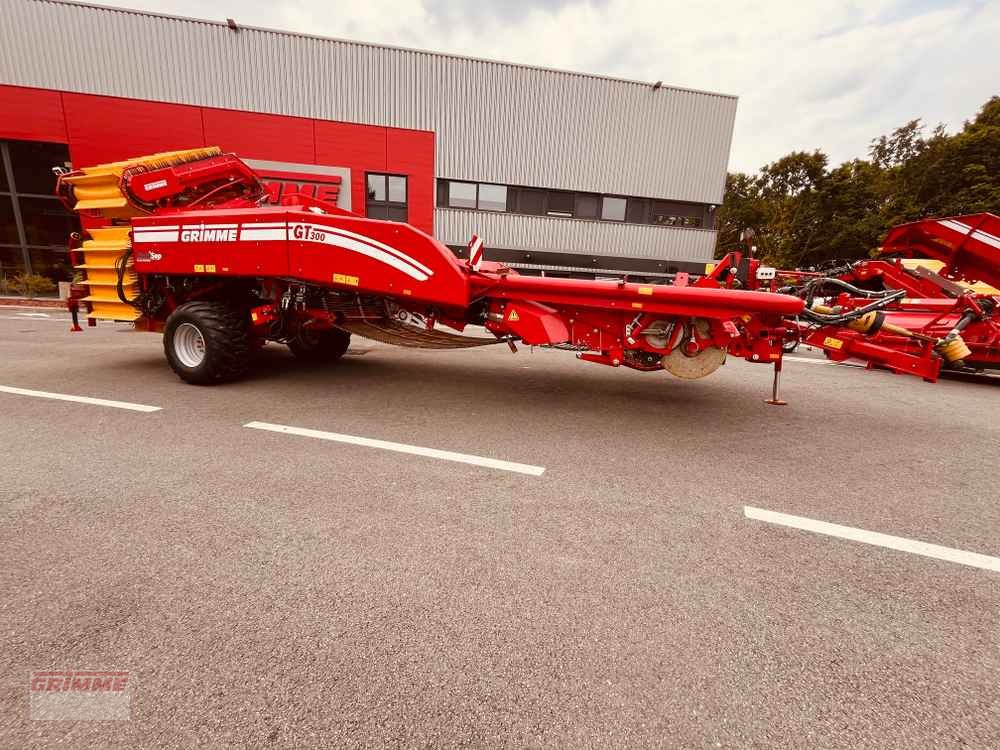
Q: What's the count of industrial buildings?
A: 1